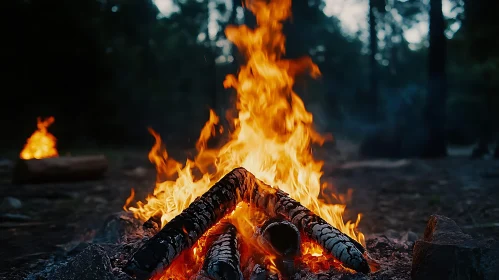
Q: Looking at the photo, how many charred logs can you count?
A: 4